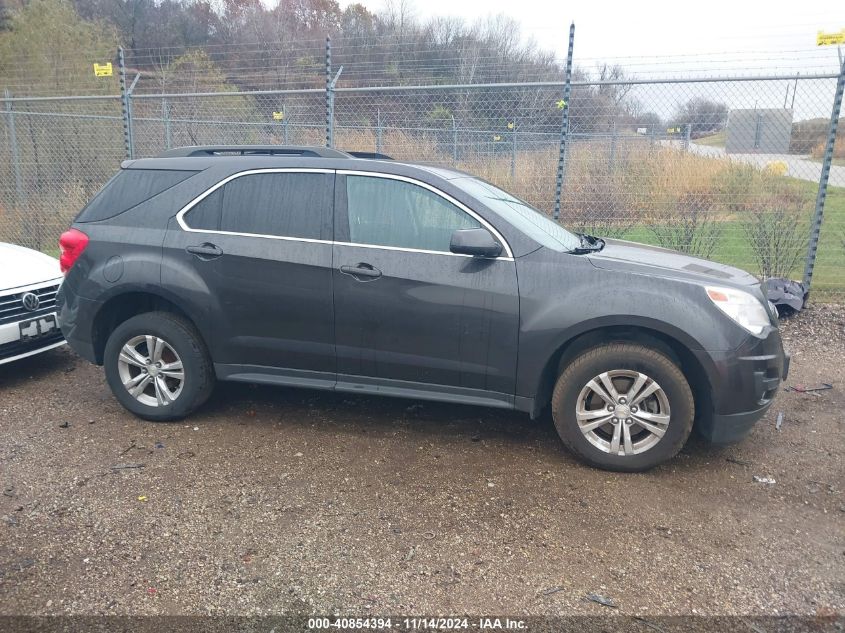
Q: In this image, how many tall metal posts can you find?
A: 4